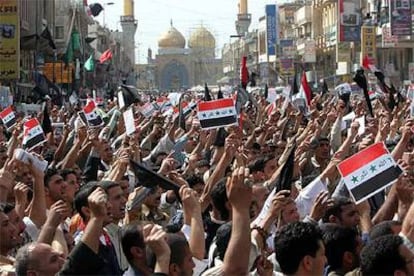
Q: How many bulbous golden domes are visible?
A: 2